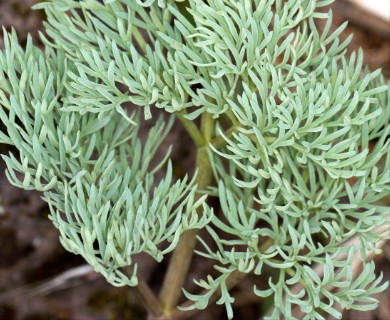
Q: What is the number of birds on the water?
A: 0